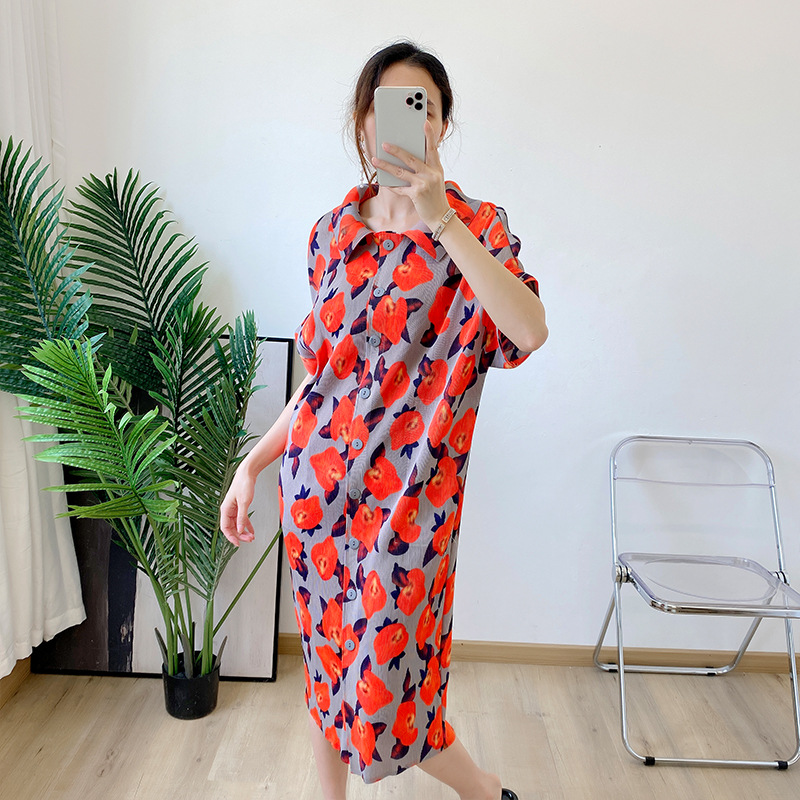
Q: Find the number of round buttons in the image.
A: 9